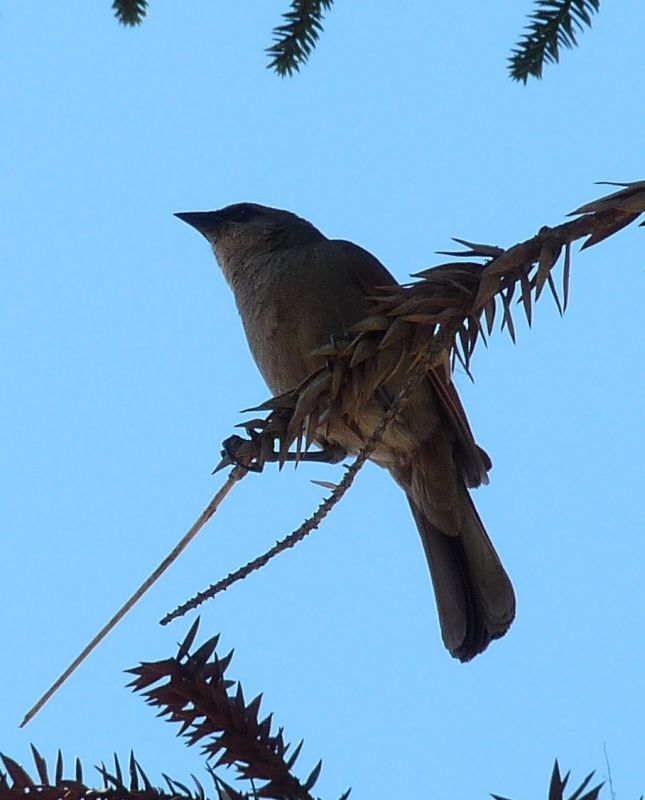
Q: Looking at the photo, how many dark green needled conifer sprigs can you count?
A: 3